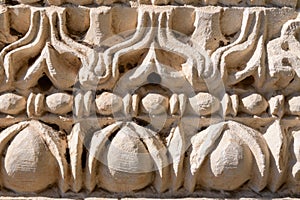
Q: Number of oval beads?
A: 7